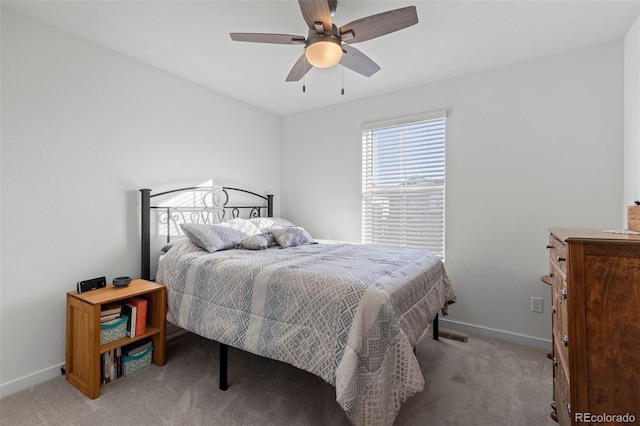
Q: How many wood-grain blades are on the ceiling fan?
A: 5